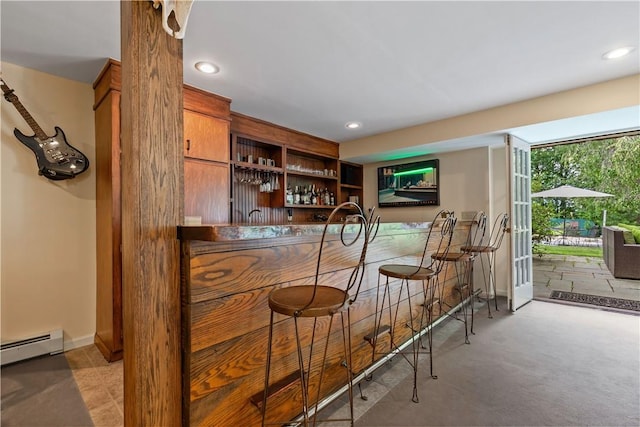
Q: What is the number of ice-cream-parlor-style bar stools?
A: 4